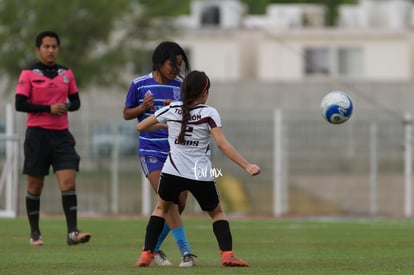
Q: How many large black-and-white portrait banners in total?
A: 0